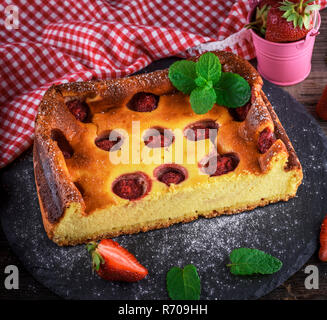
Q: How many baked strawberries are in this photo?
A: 11